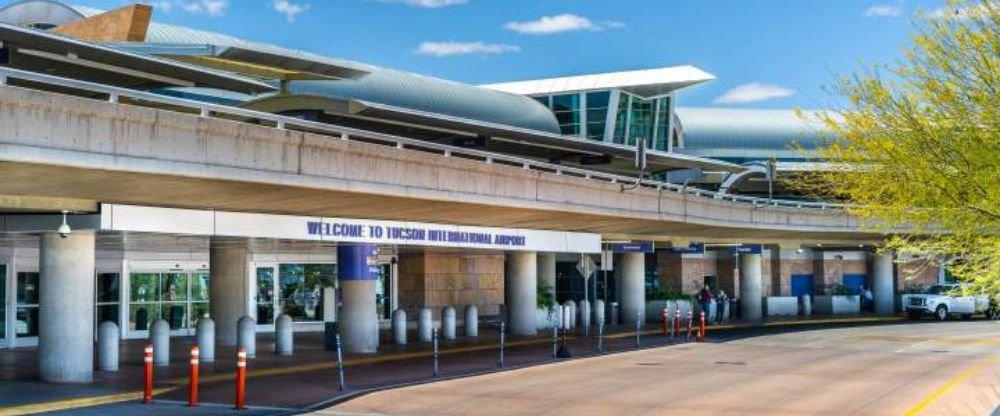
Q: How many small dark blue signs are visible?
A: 3